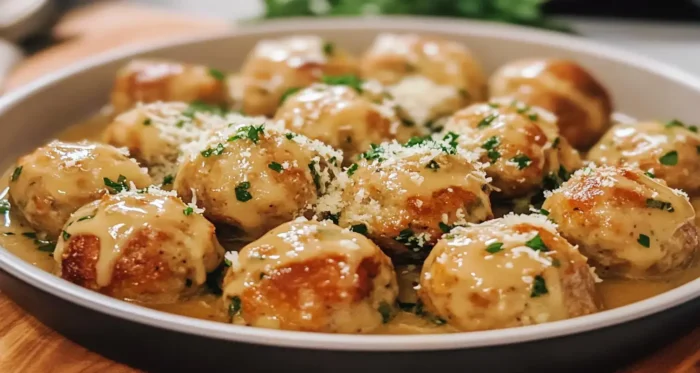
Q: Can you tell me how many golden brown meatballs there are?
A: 15